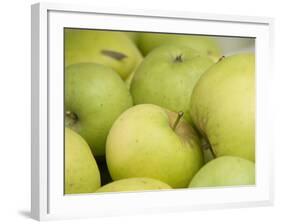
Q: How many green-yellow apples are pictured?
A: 9